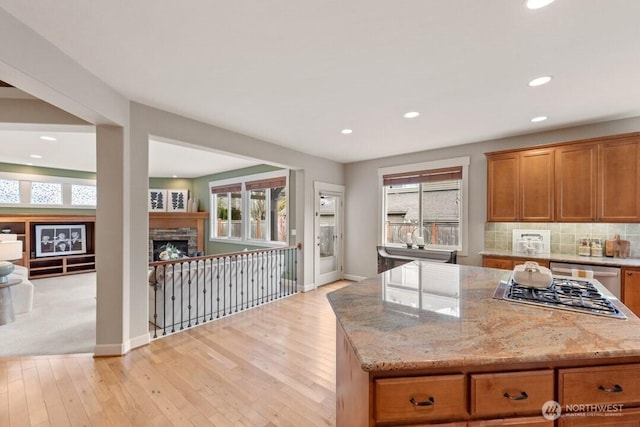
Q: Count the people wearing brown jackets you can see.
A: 0